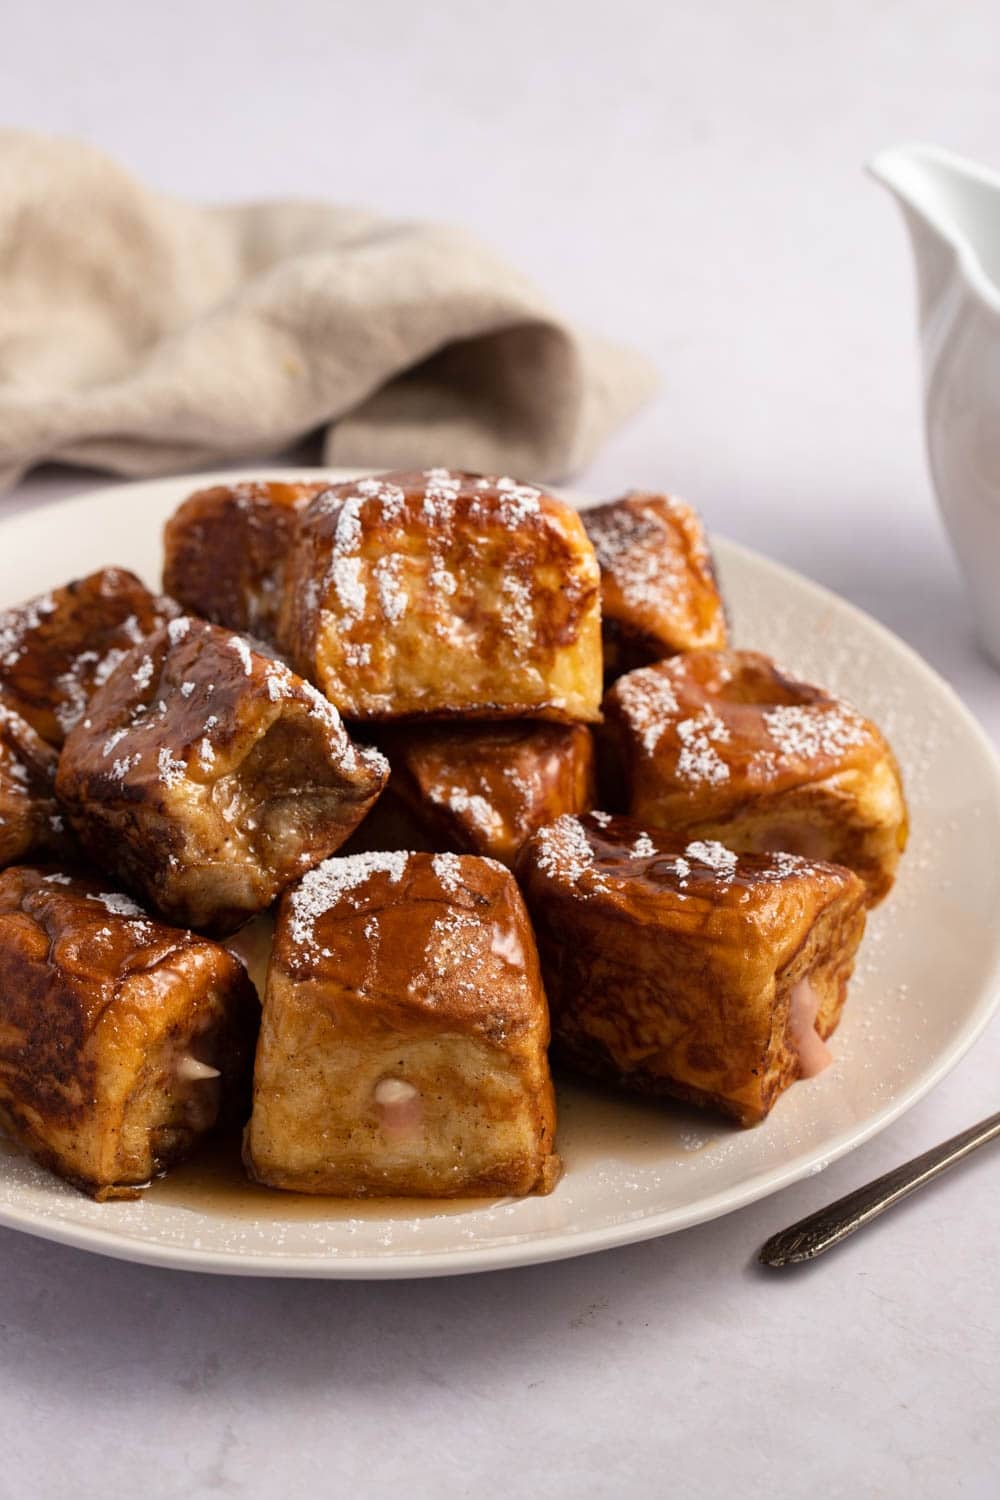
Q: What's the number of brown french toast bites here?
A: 11